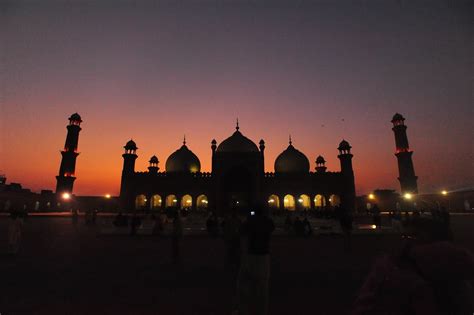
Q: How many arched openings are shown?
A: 10